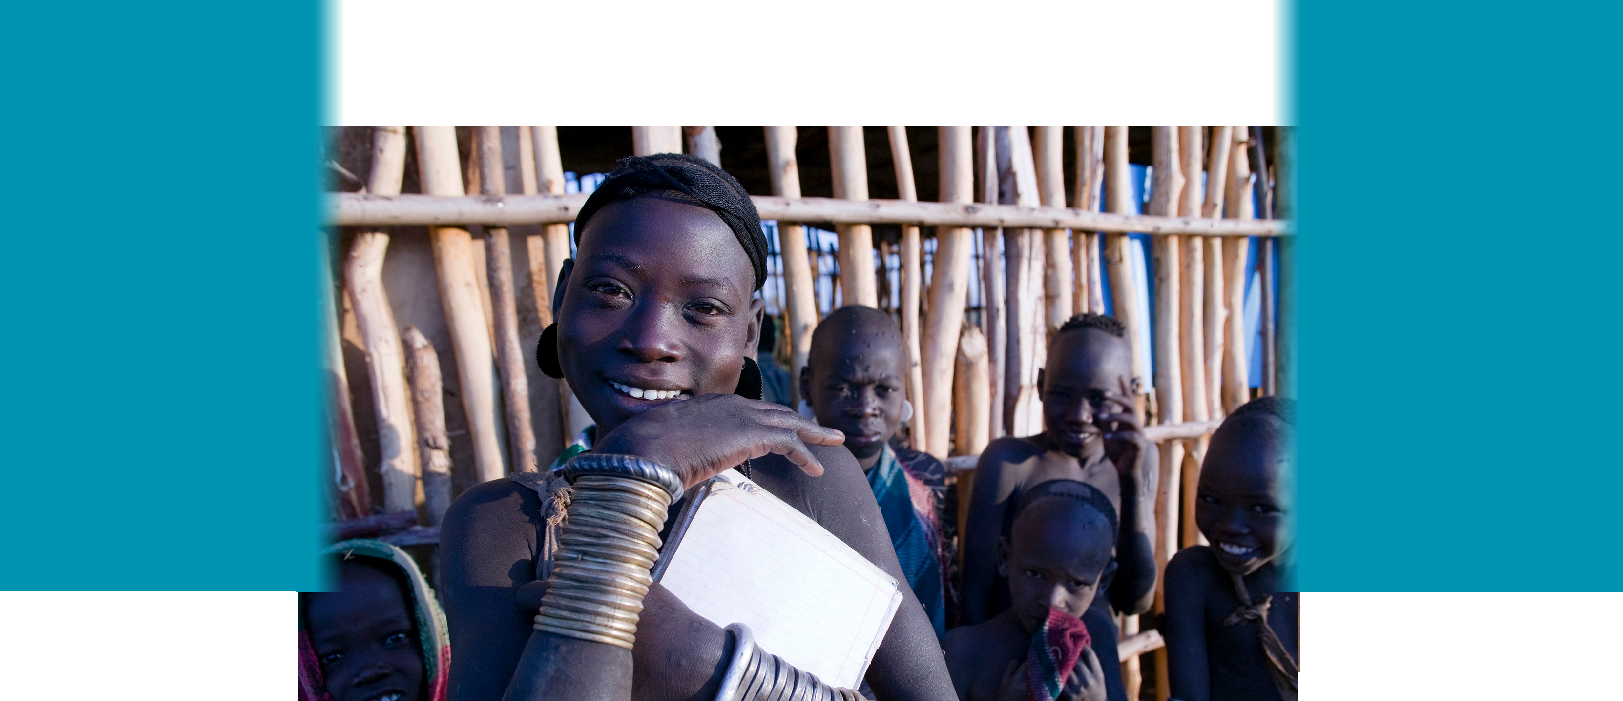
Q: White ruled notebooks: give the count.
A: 1